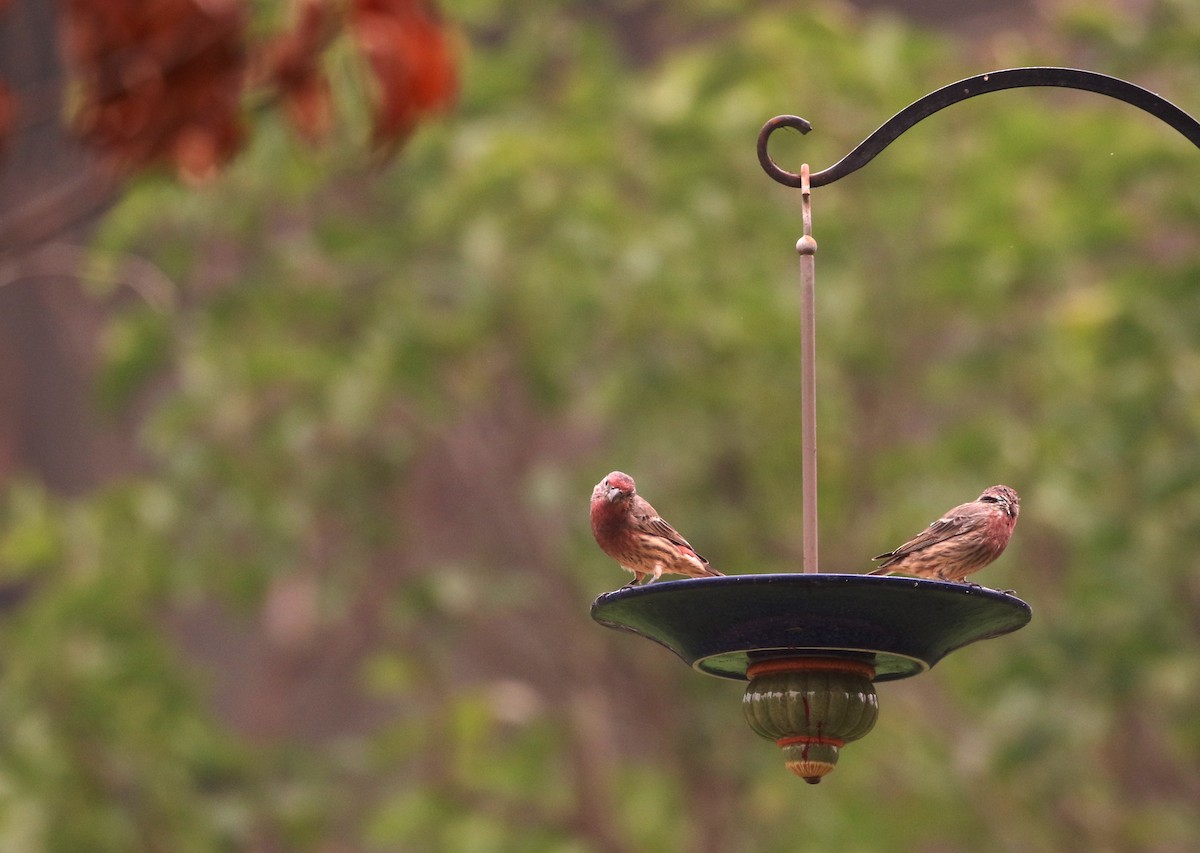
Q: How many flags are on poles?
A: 0